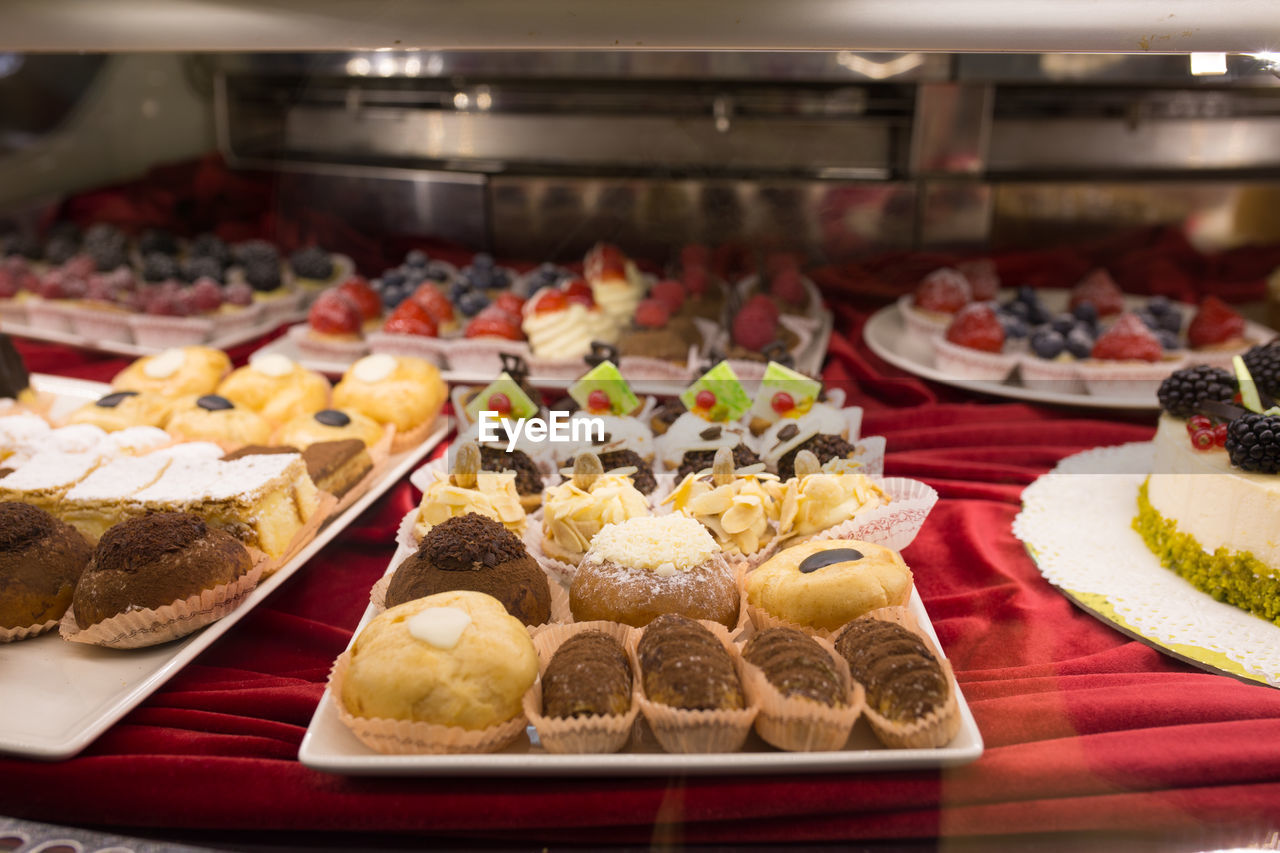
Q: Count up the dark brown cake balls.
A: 3